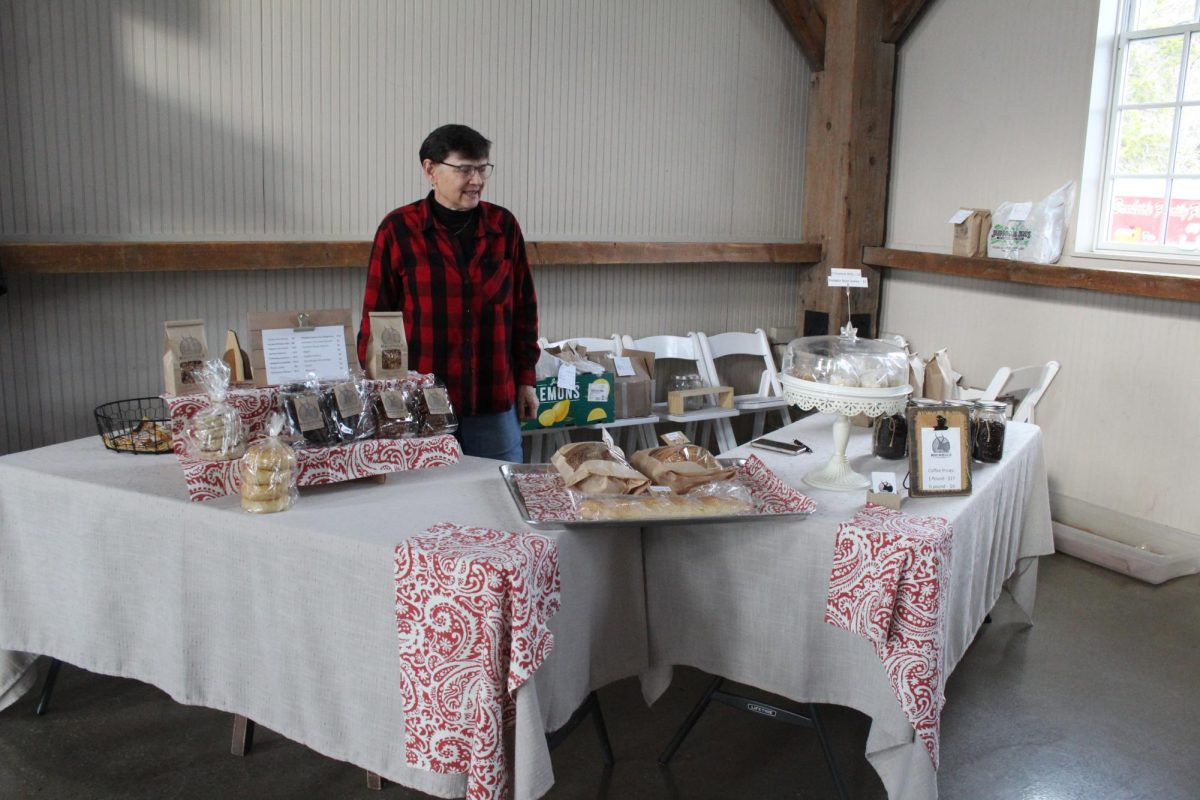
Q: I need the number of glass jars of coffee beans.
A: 4